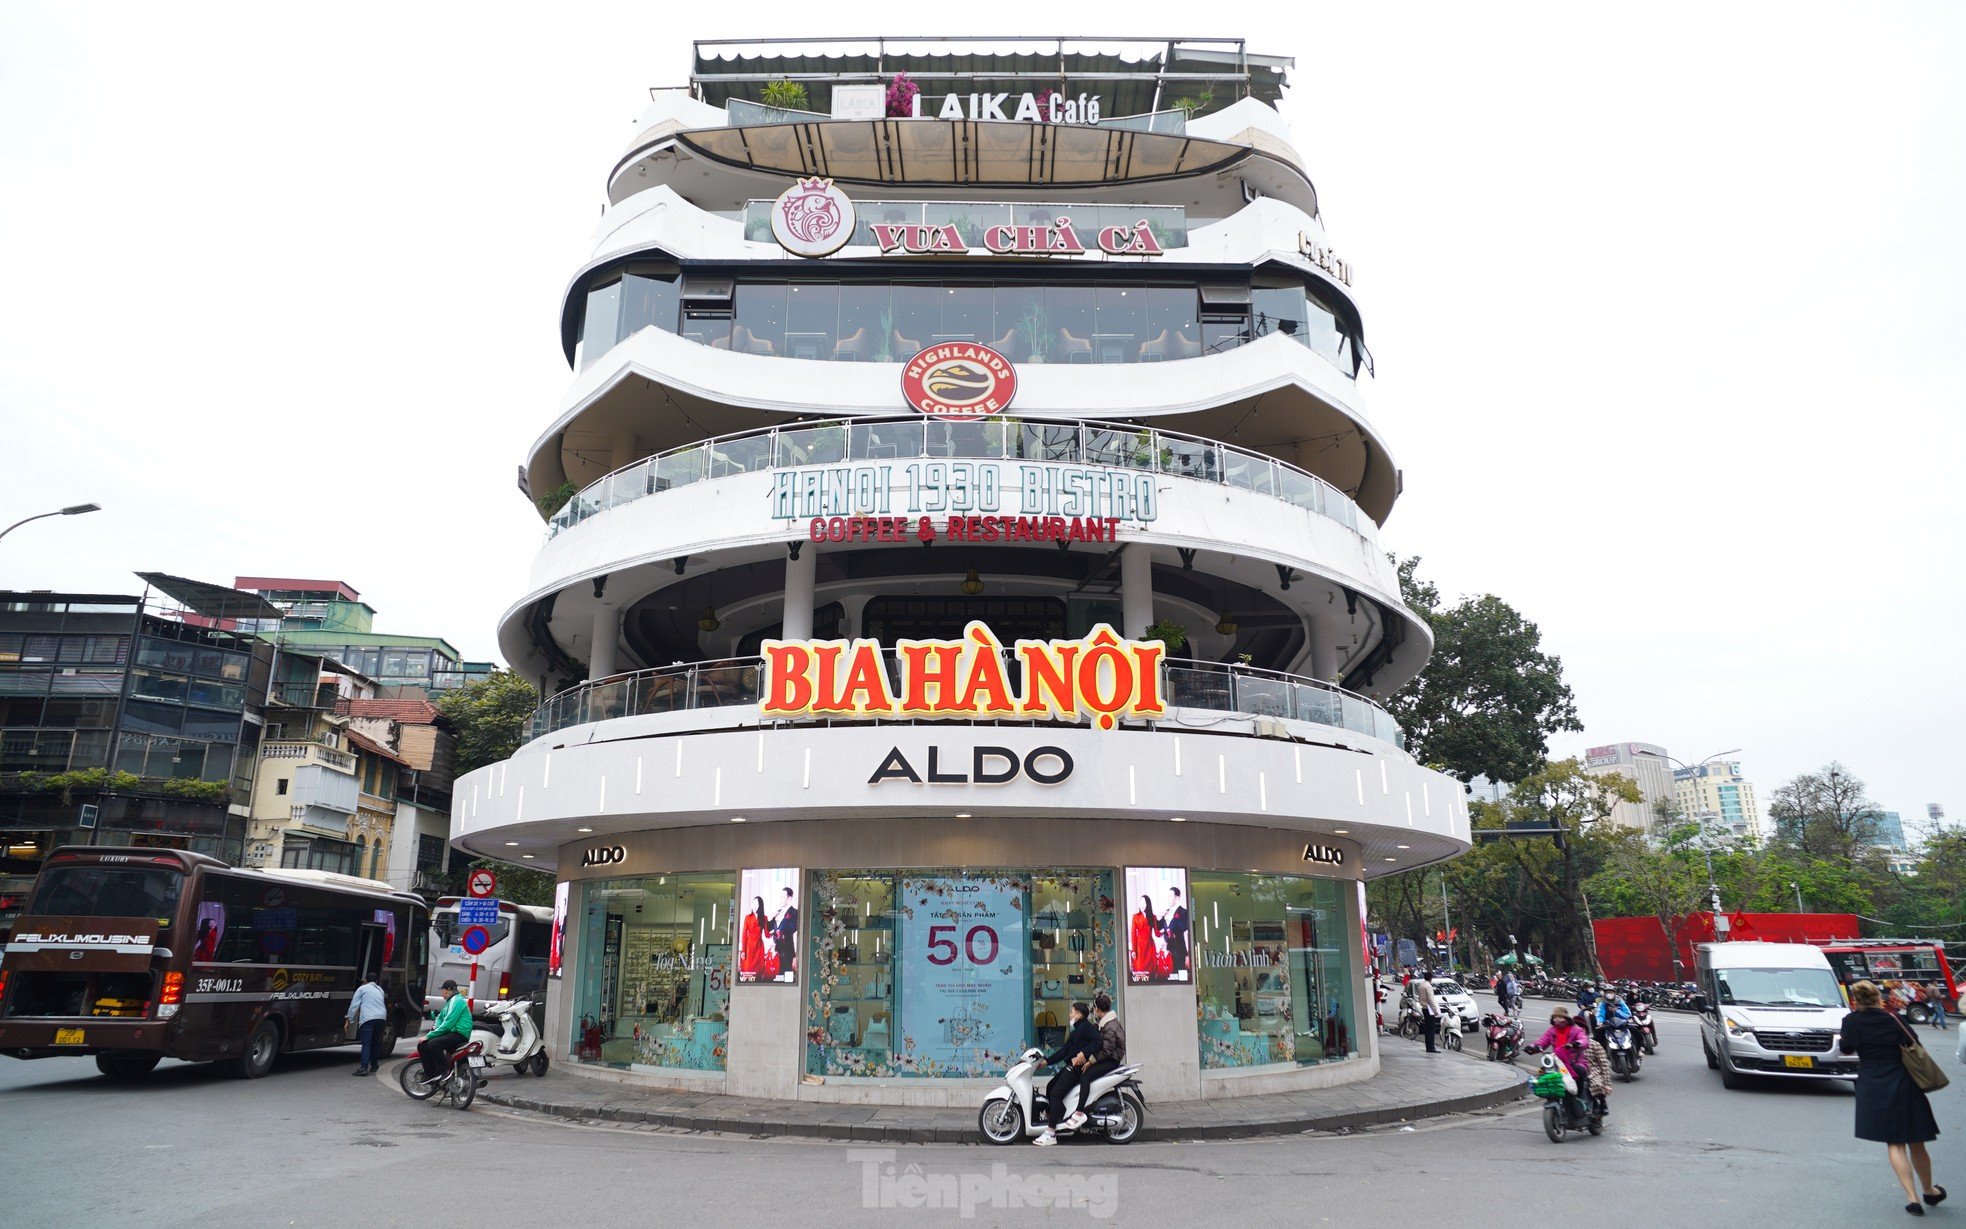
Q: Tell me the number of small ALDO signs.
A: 2